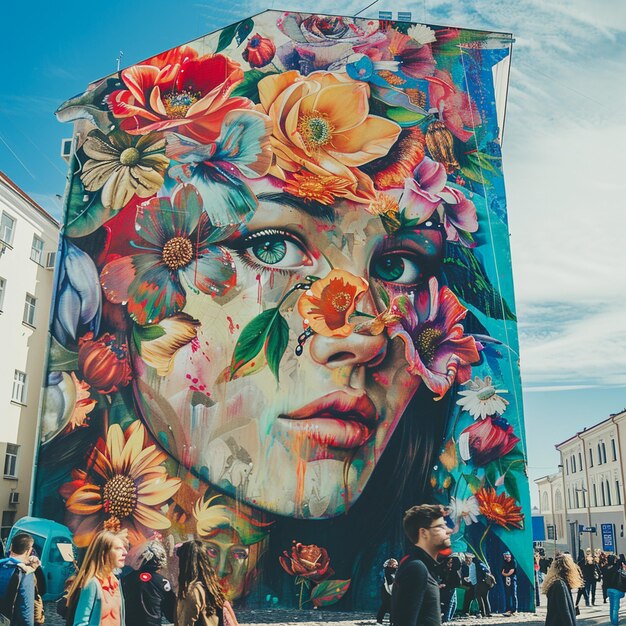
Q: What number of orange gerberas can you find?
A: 2